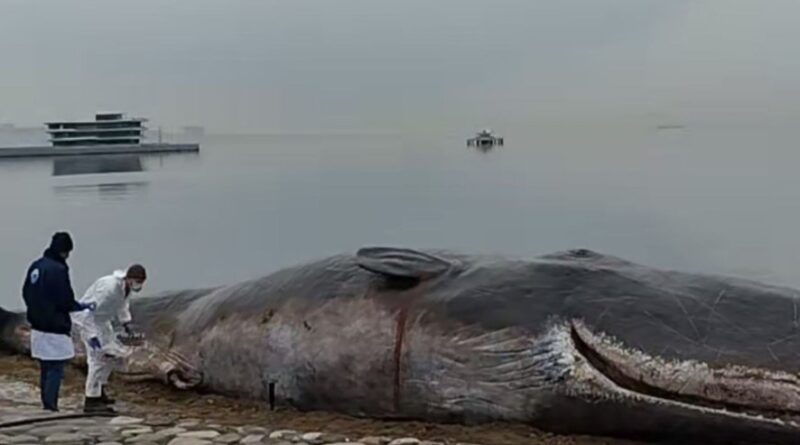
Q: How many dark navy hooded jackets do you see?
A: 1